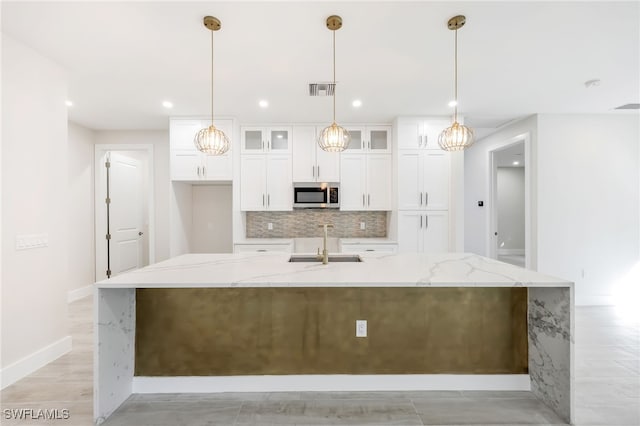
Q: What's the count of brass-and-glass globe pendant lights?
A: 3